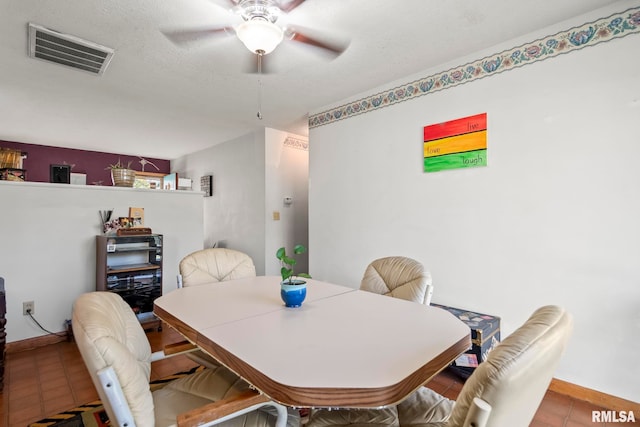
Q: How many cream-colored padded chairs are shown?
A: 4